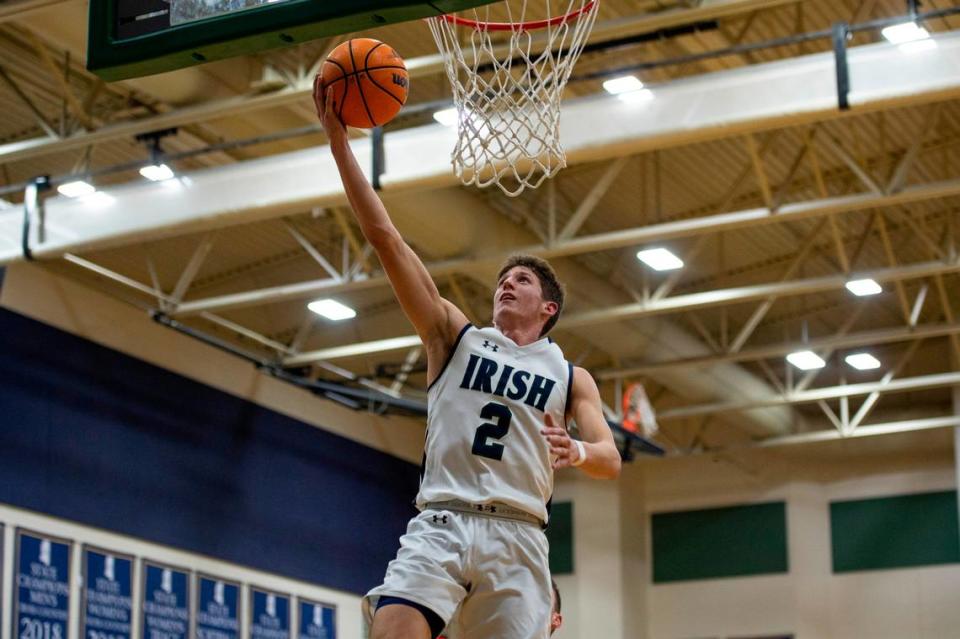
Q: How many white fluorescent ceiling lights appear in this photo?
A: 10